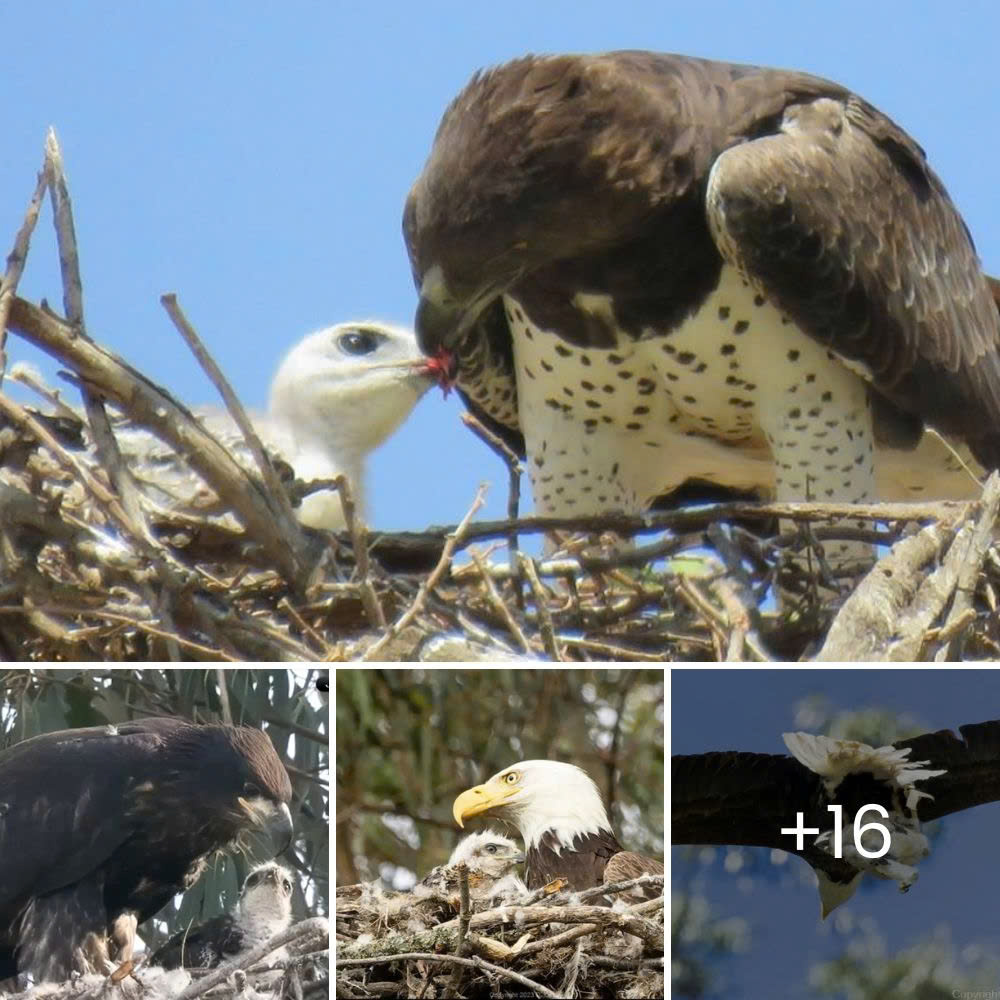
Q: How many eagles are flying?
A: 1